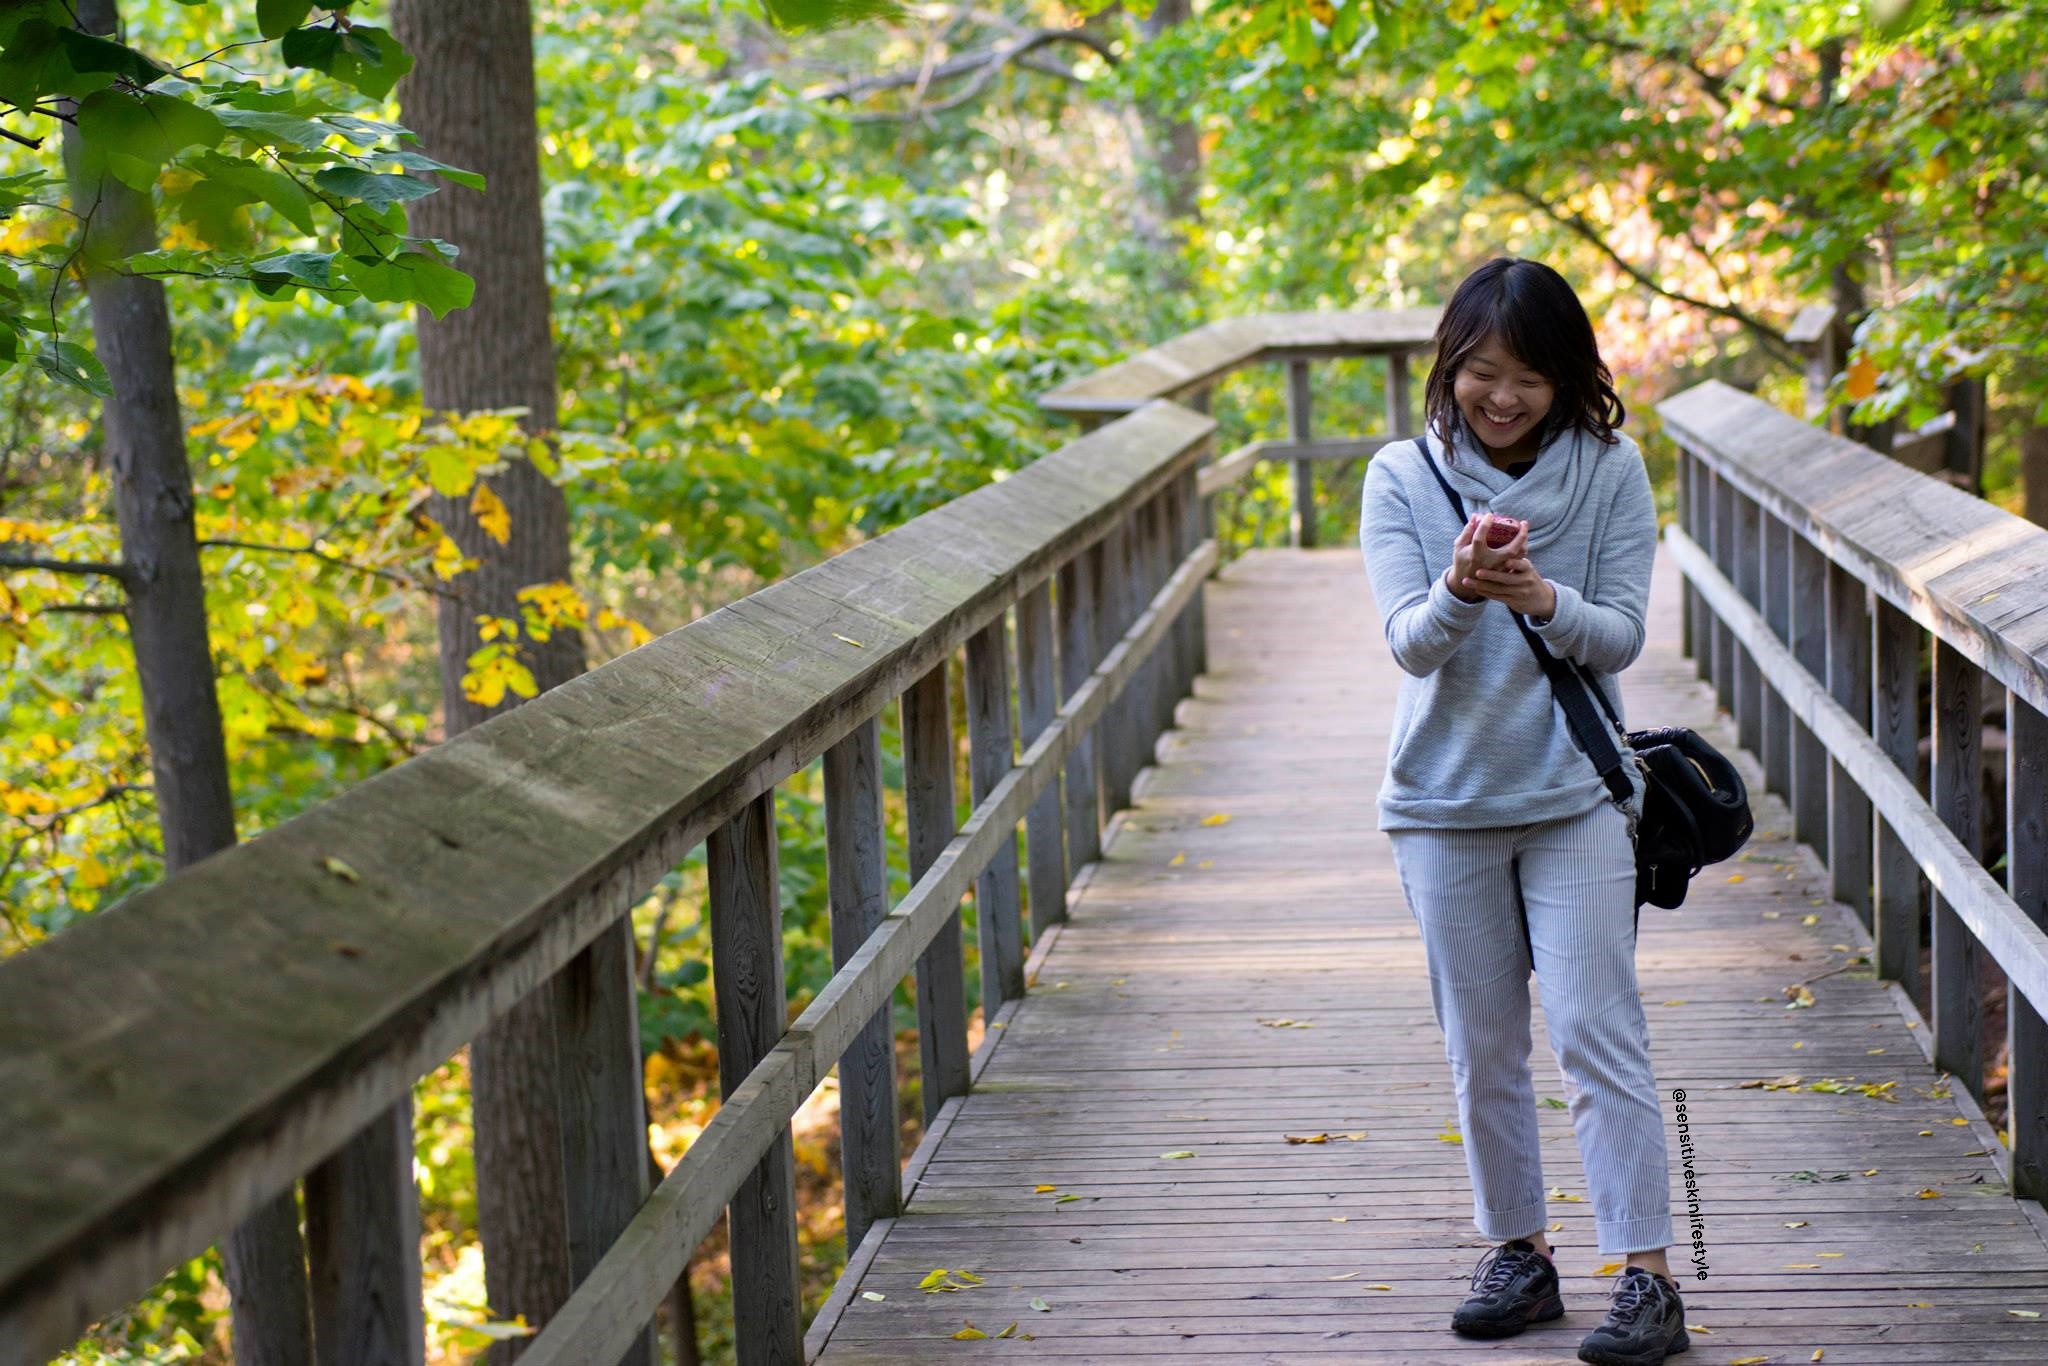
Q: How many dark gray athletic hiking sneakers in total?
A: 2